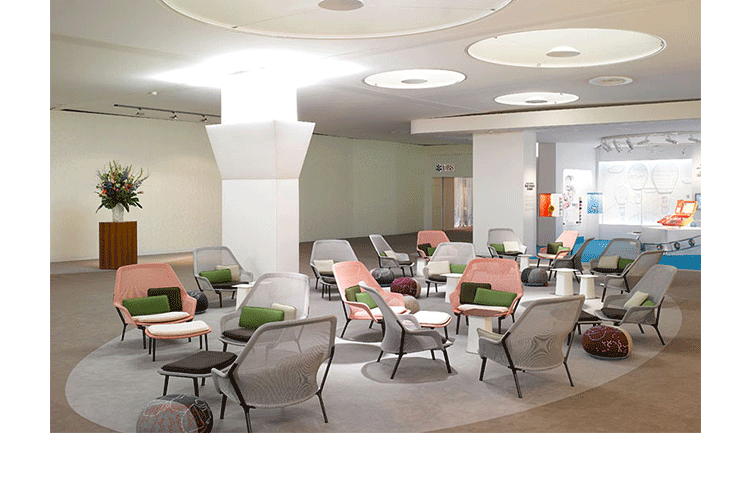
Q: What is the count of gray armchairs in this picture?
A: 13